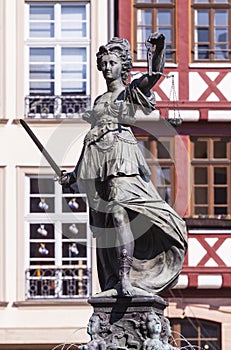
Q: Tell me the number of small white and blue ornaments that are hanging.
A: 6